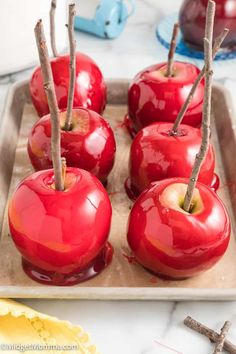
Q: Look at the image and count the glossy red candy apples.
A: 6